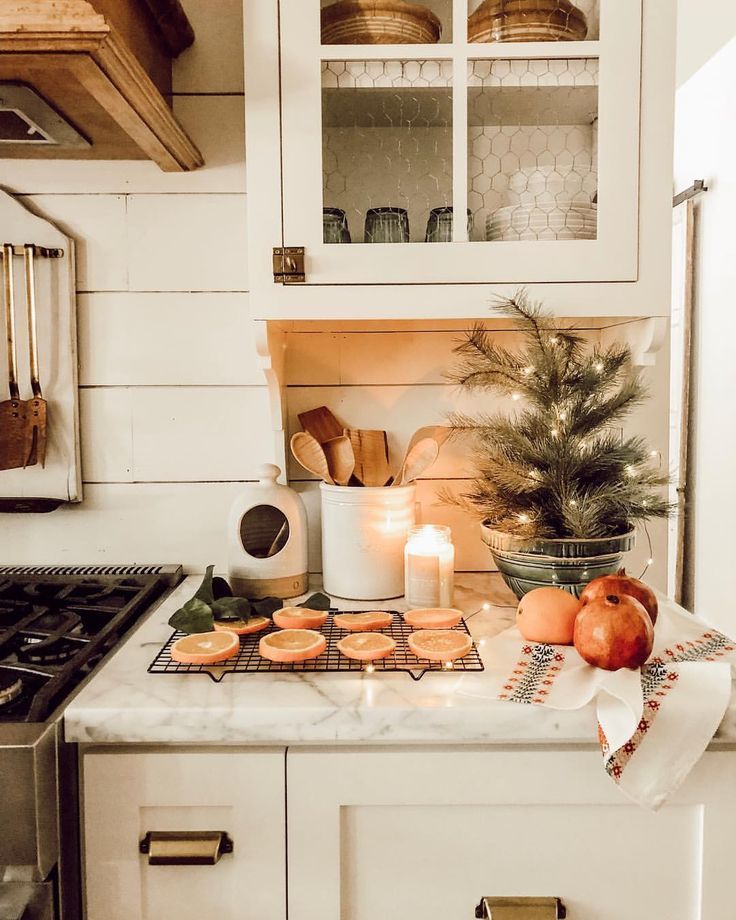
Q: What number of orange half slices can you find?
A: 8